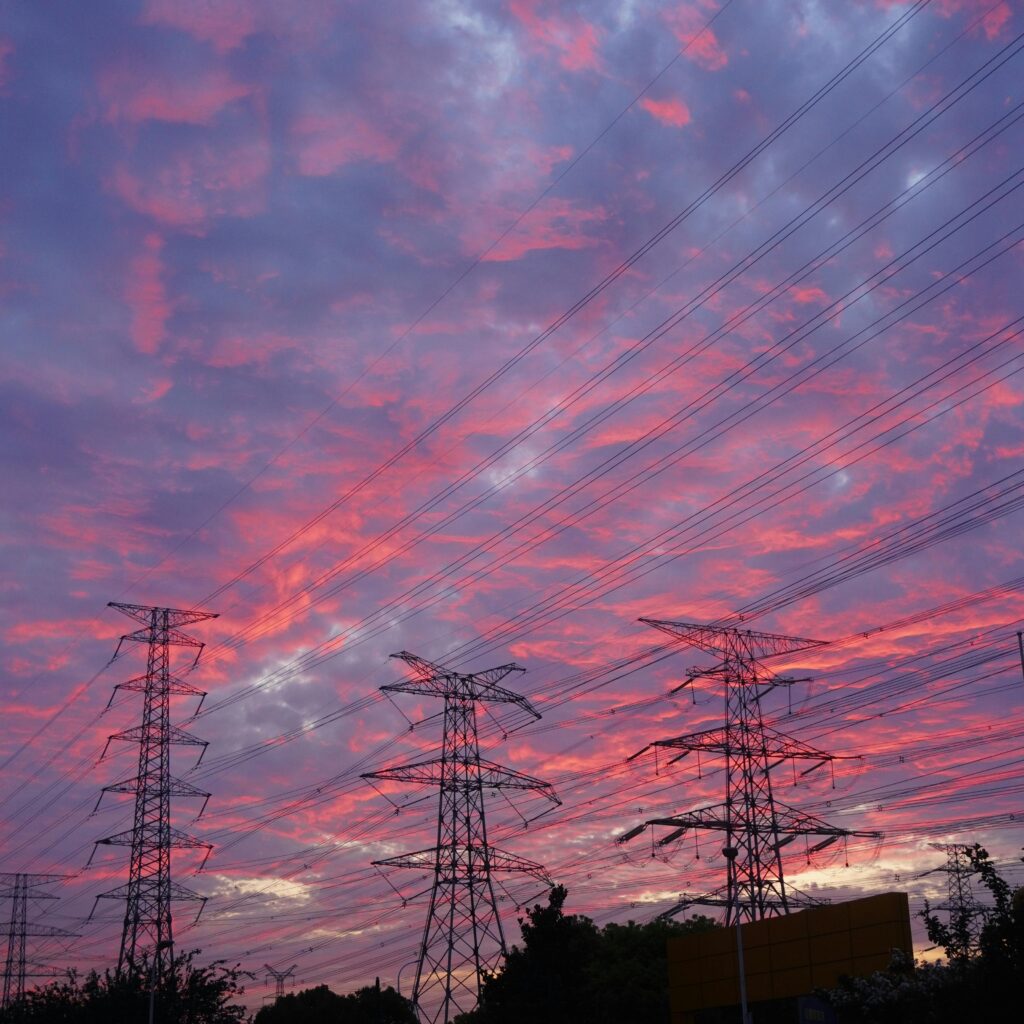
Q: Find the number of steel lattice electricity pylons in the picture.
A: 6